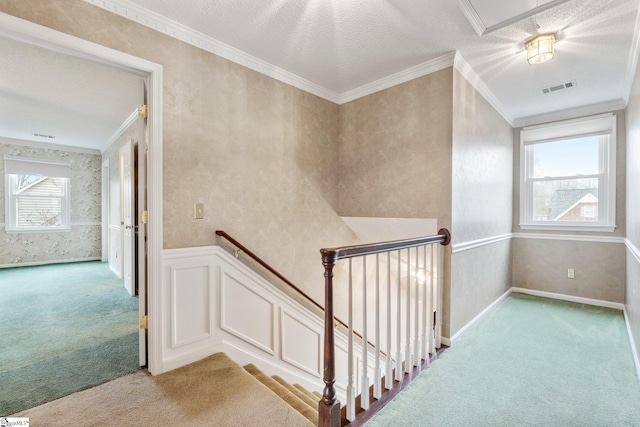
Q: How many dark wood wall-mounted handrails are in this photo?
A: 1